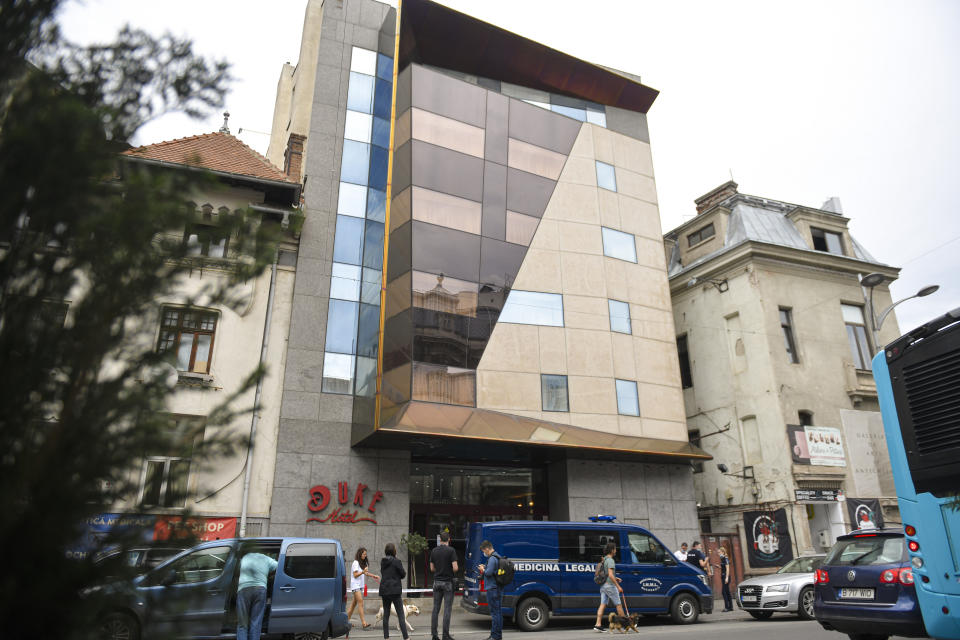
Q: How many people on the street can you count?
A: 9